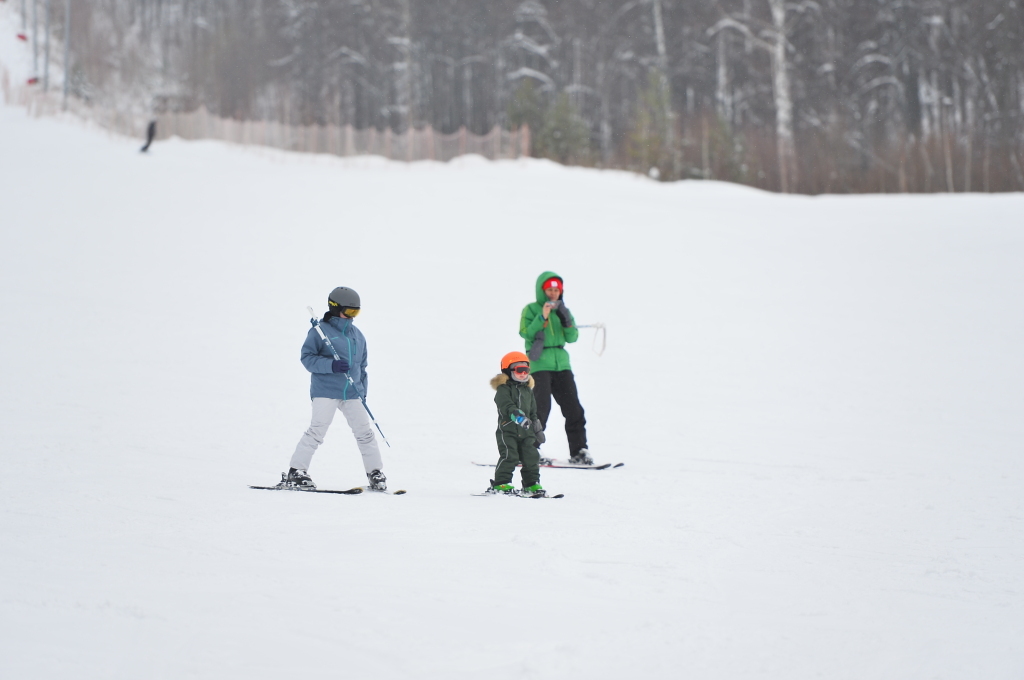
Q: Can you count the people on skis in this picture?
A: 3